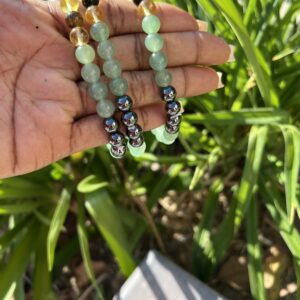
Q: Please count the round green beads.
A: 12